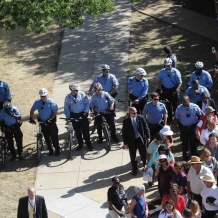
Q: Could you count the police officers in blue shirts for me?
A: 12